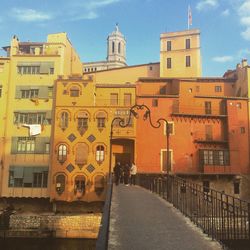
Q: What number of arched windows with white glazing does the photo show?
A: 2